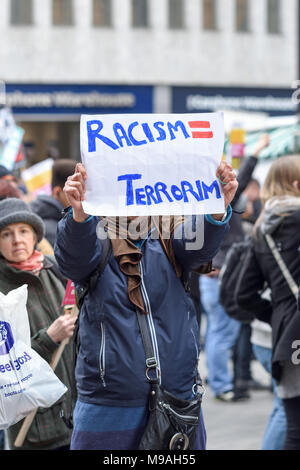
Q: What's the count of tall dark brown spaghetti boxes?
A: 0